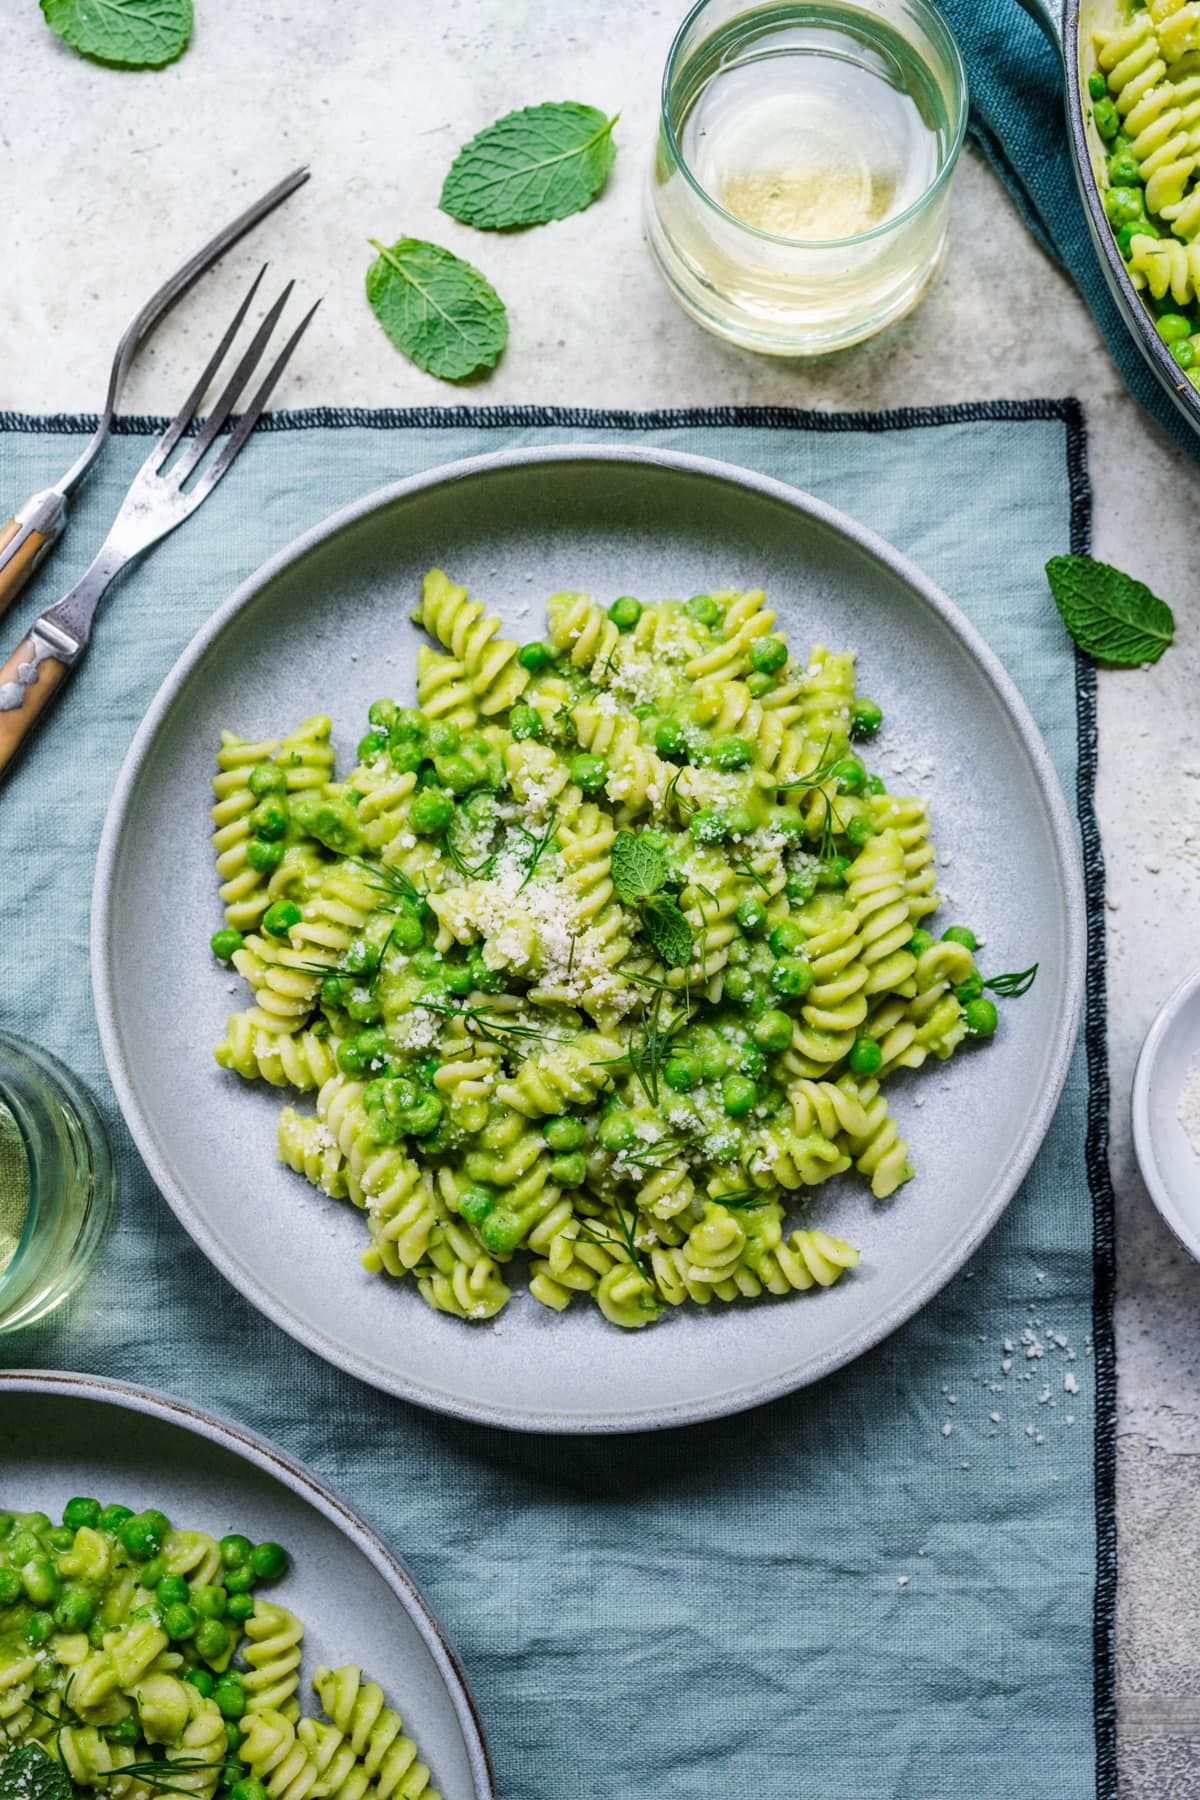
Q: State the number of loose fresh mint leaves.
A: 4